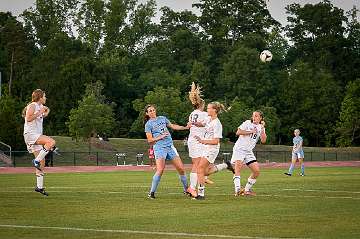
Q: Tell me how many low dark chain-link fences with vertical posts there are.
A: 1